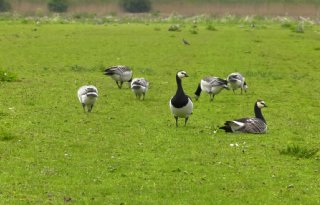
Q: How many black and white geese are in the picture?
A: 7